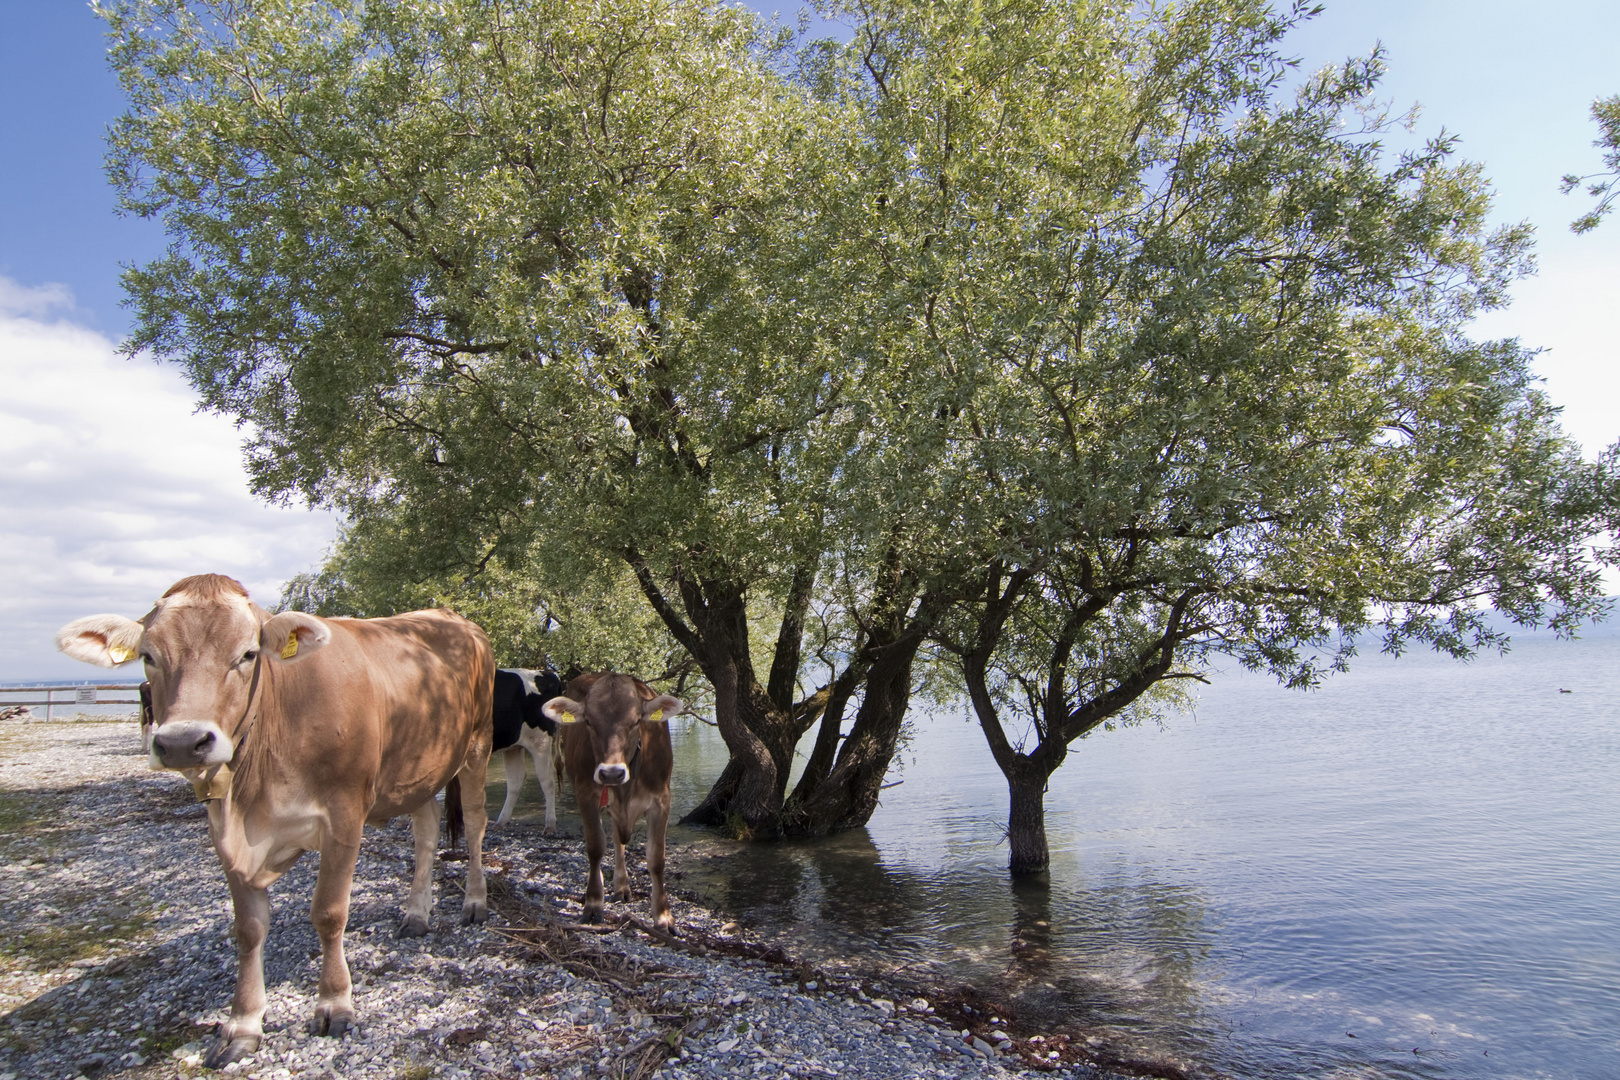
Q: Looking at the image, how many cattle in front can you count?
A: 2